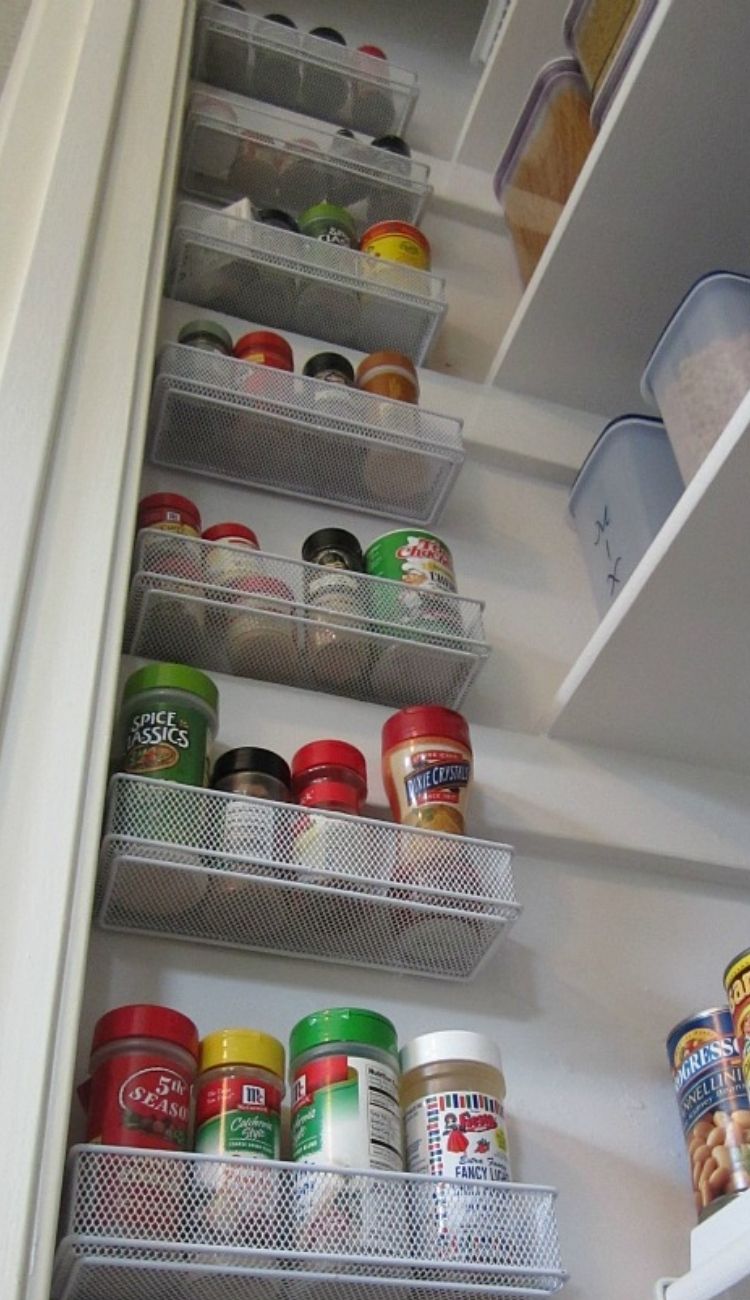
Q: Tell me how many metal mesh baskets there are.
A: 7